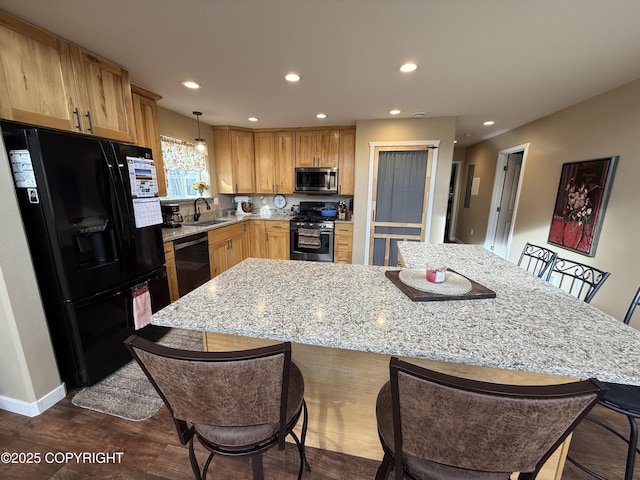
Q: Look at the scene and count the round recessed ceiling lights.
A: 7